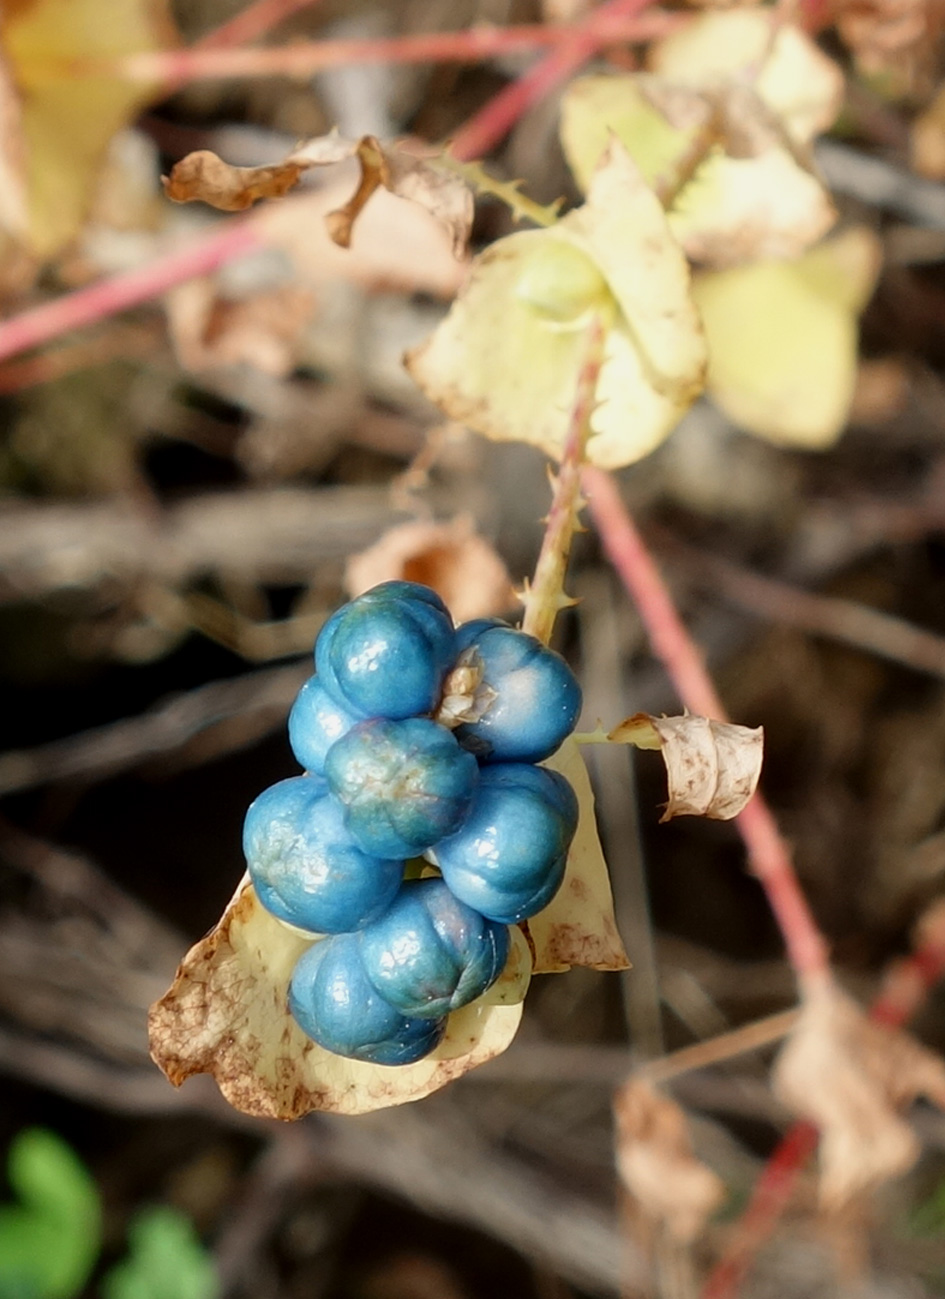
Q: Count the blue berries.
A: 8